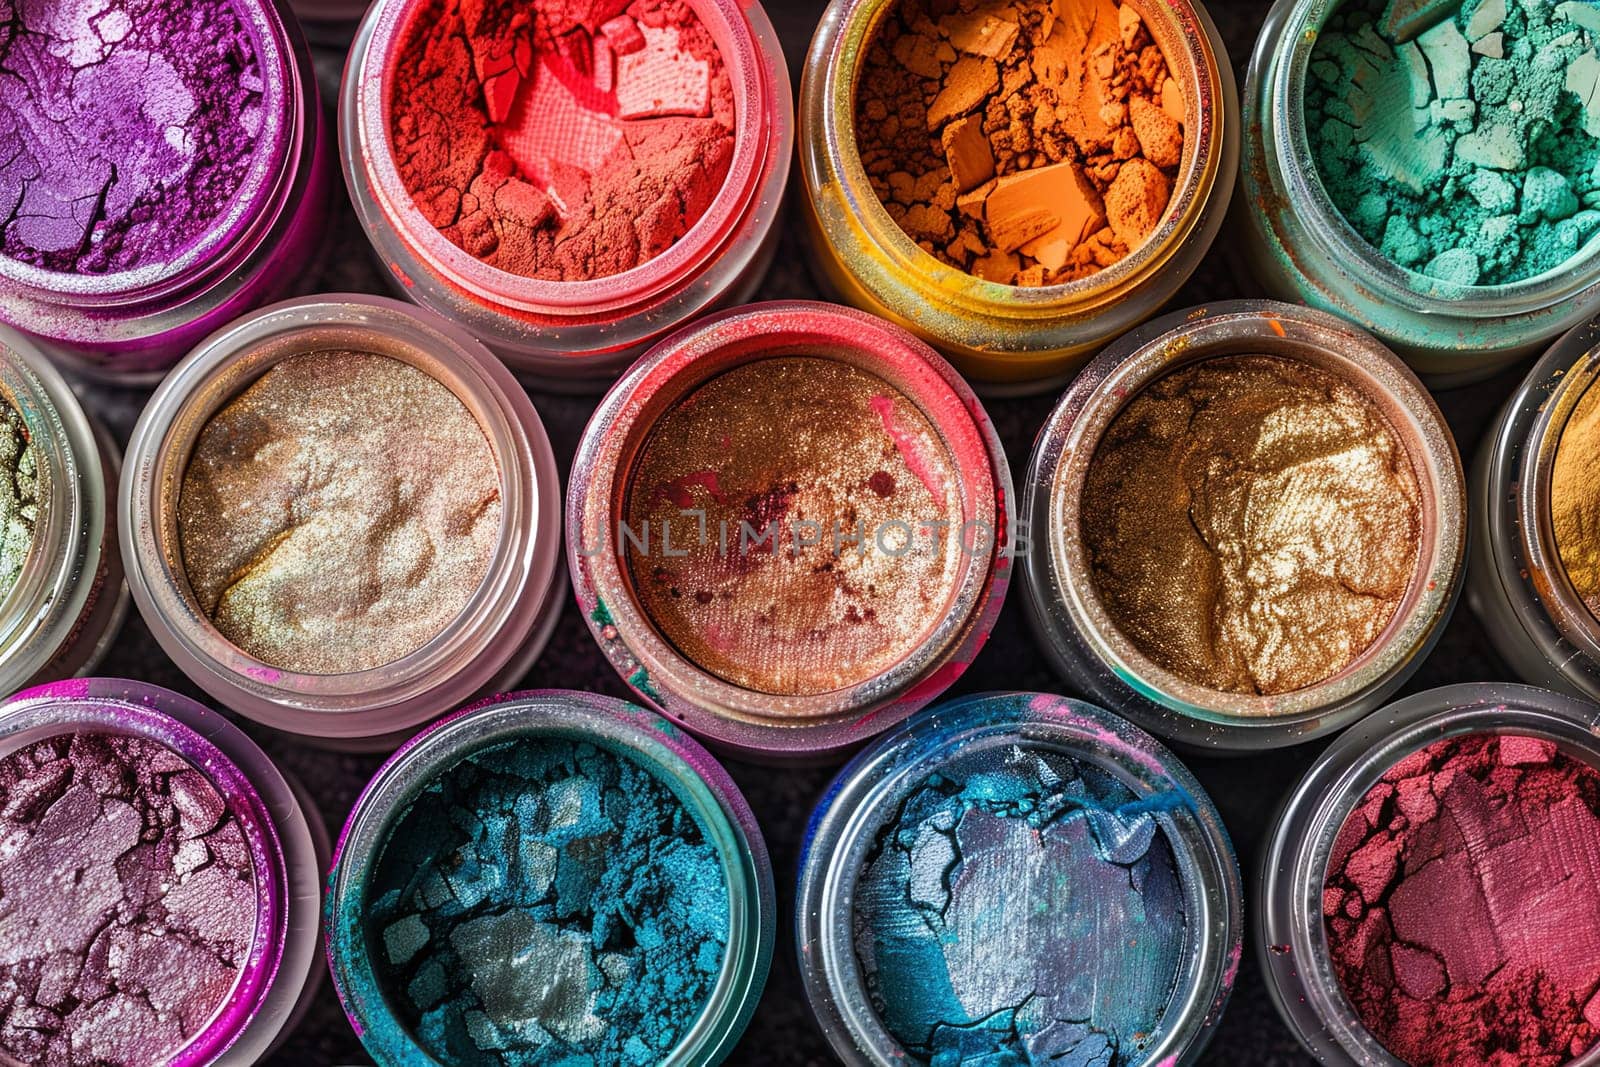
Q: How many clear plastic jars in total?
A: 13